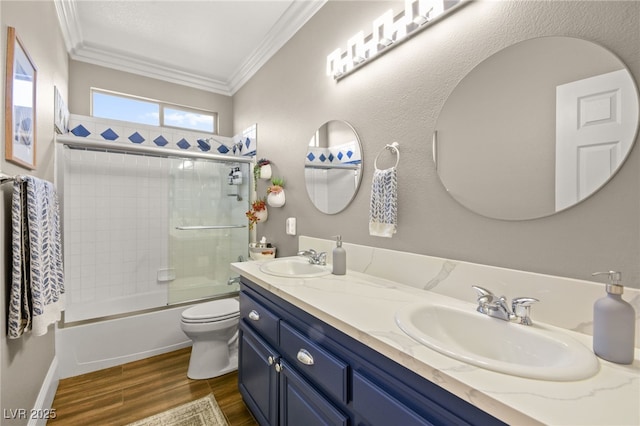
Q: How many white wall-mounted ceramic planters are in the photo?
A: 3